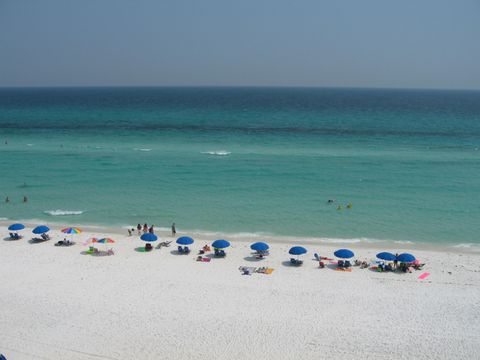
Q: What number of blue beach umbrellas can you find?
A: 10